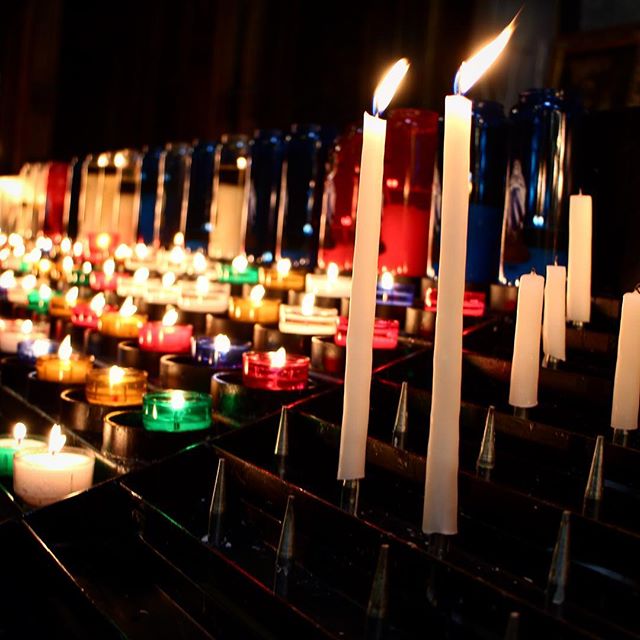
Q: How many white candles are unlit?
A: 4